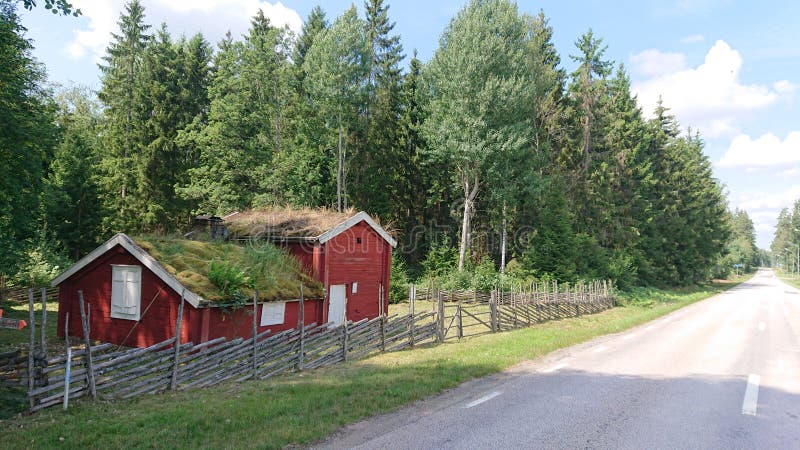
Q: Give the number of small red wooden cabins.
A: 2